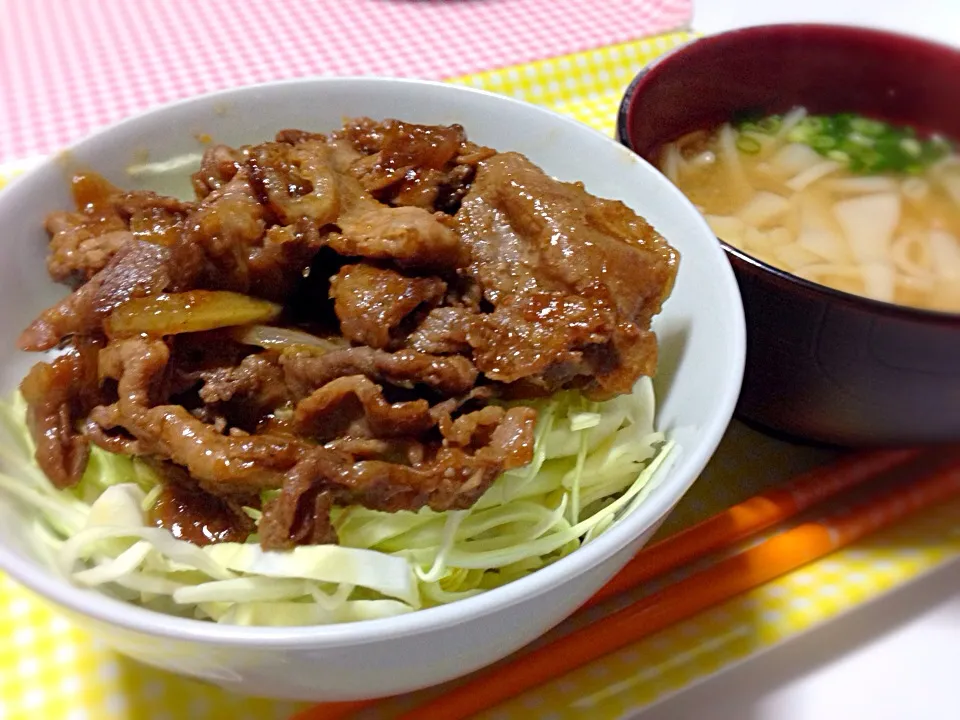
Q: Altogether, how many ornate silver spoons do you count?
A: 0